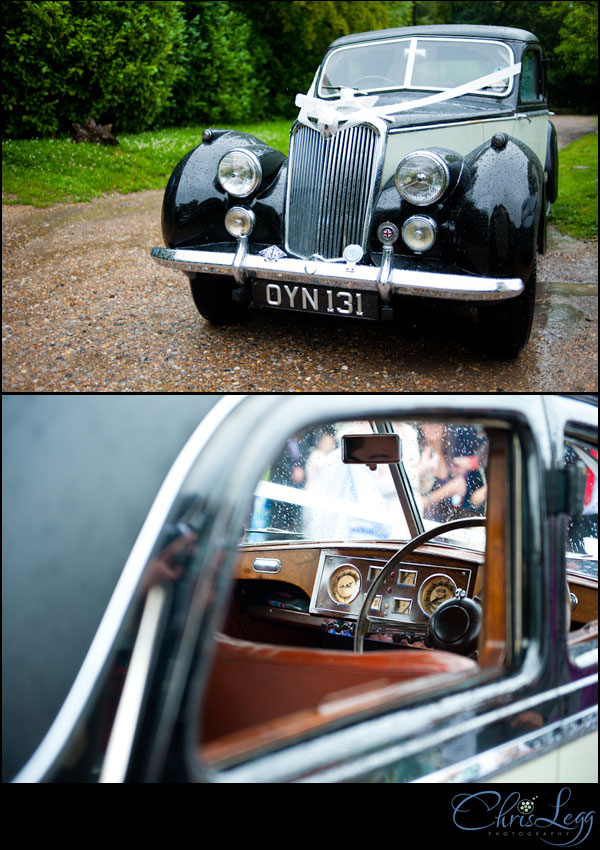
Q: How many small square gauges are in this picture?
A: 4